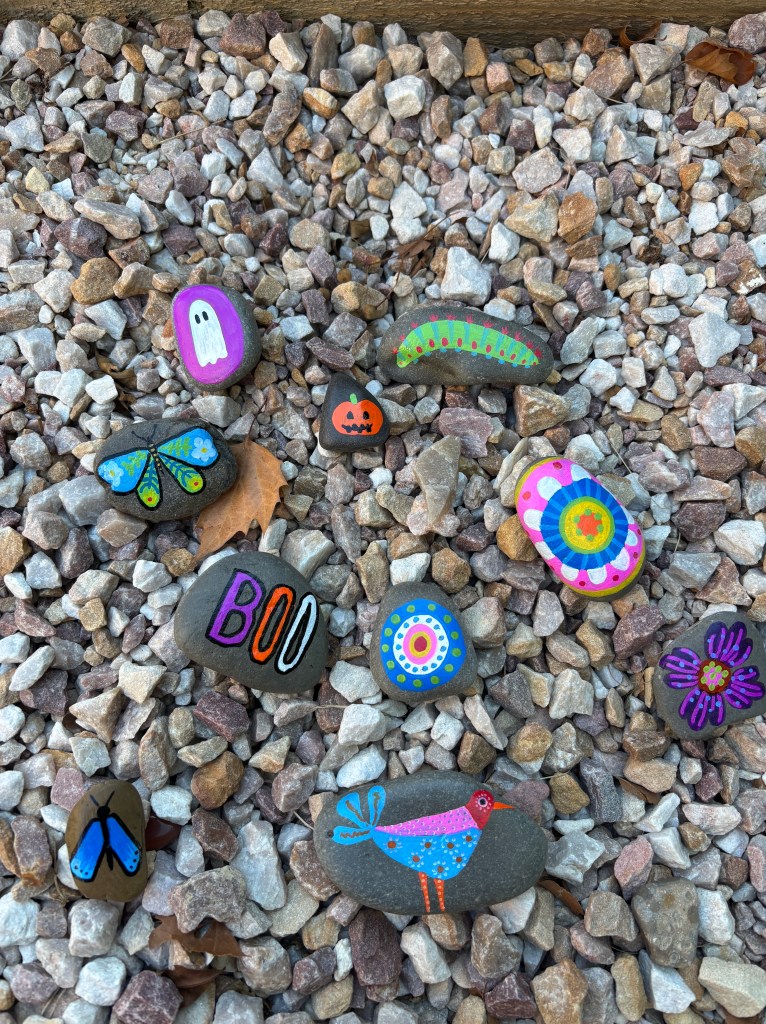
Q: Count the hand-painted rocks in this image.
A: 10